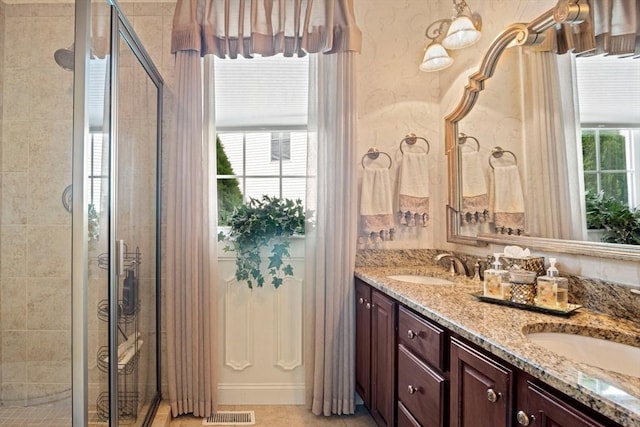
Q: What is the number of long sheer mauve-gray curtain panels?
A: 2